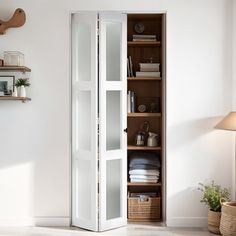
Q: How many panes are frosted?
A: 6